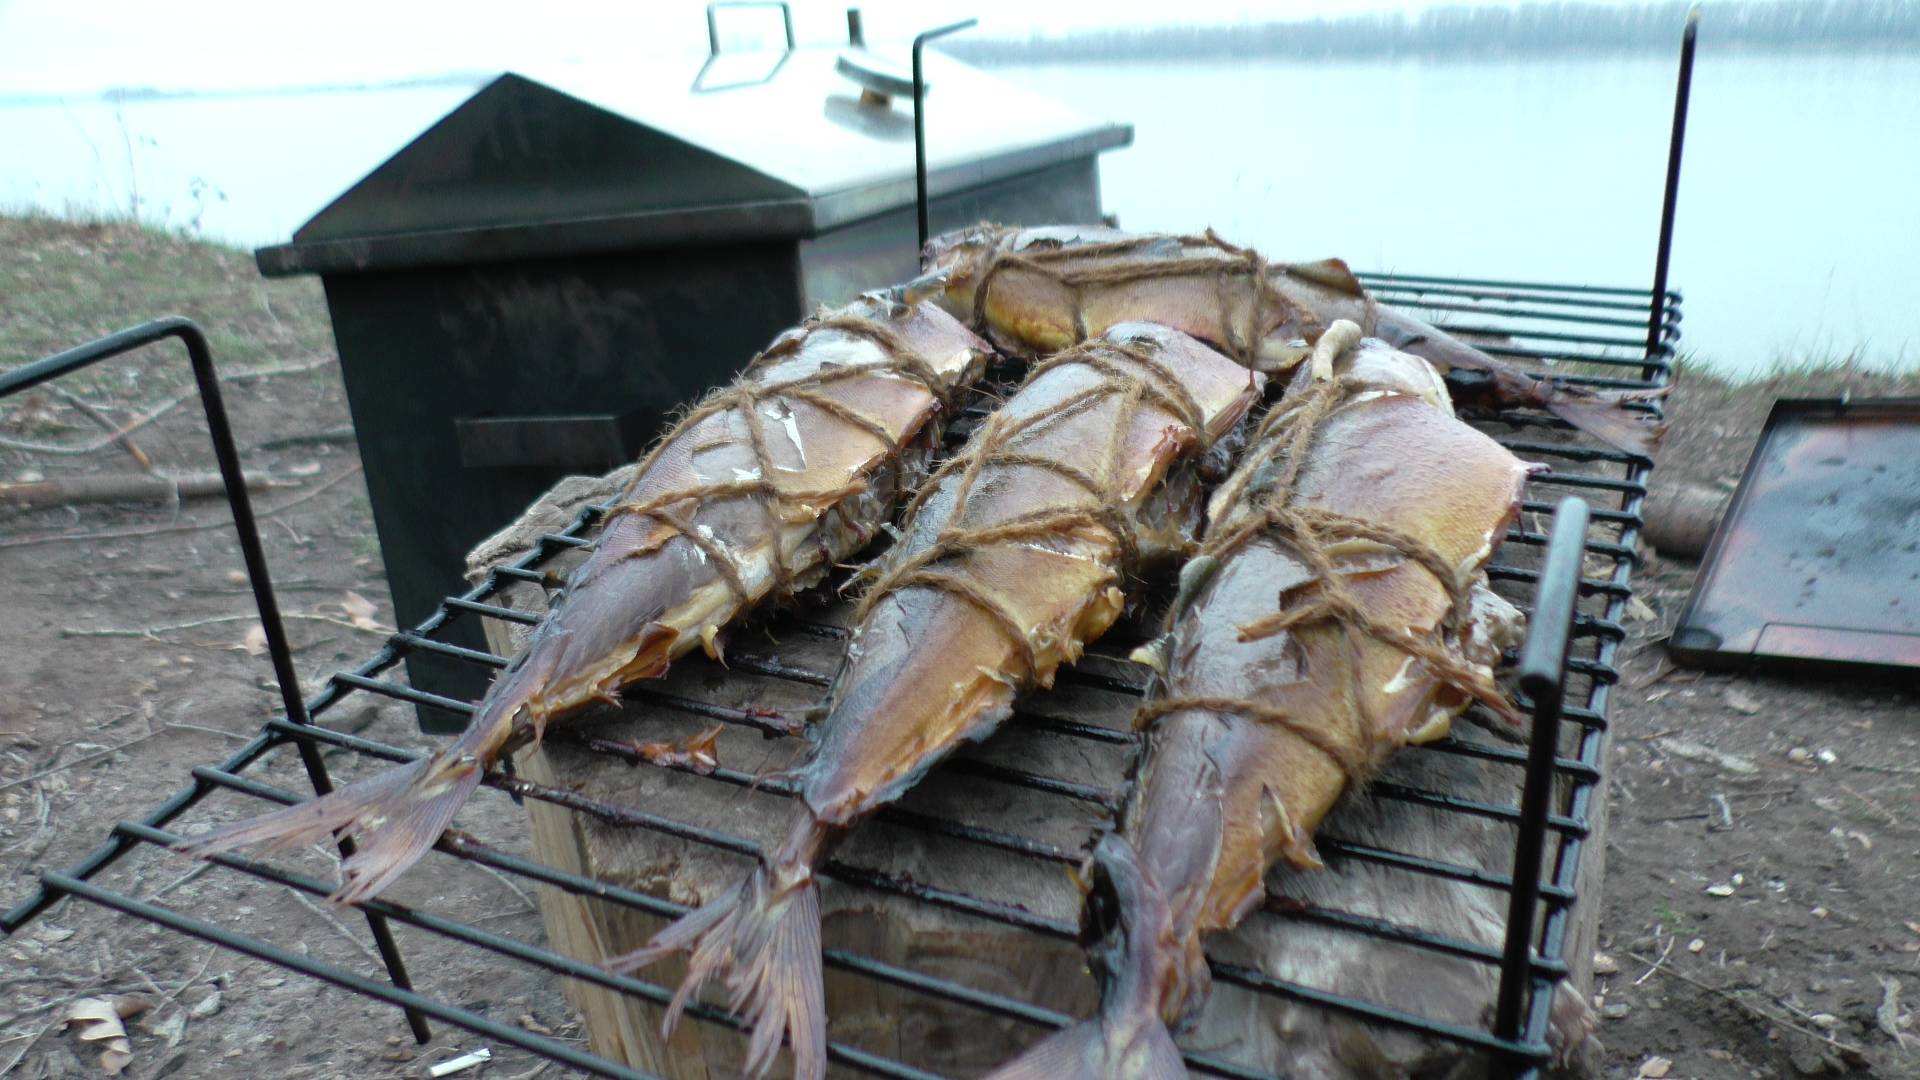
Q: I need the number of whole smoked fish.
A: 4